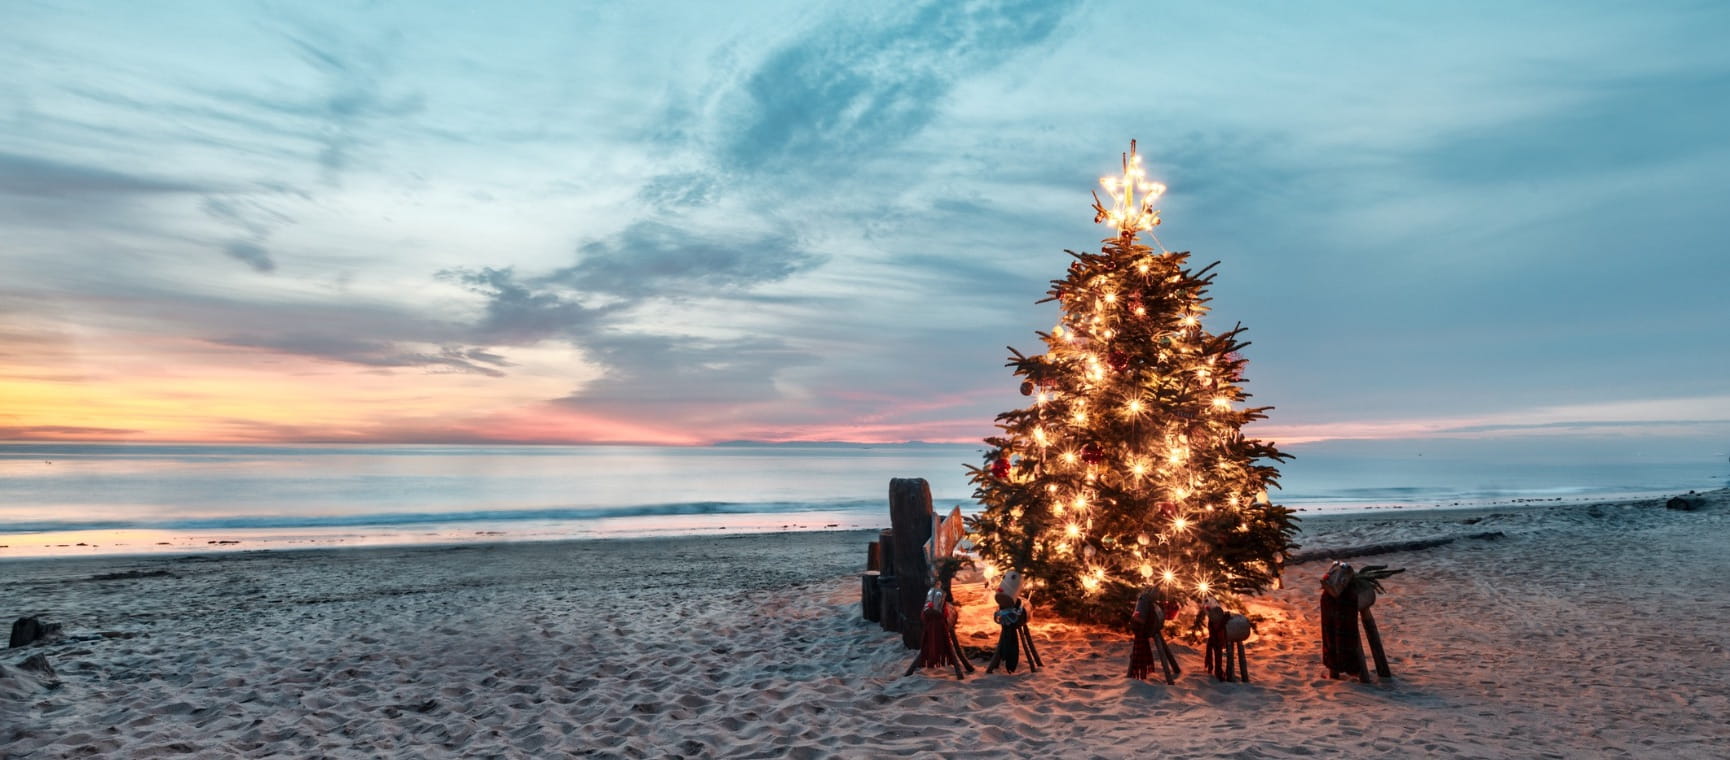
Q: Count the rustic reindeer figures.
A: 5